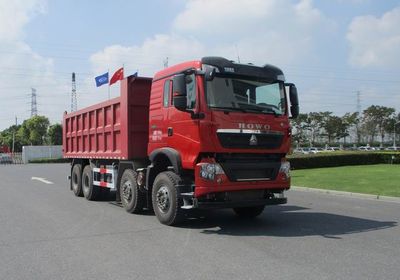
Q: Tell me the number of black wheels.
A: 5